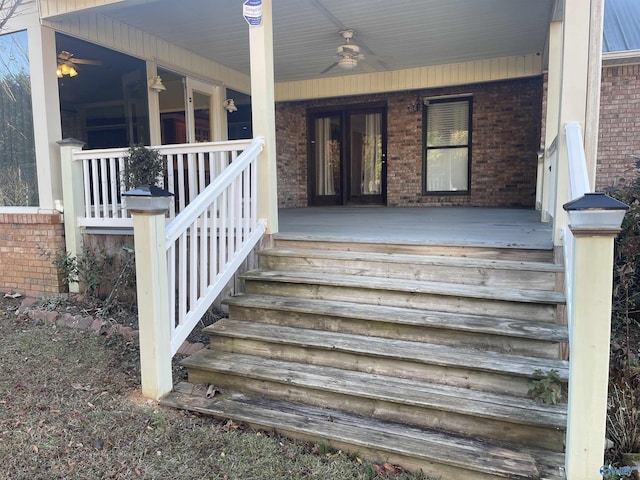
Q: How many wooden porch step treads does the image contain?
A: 6